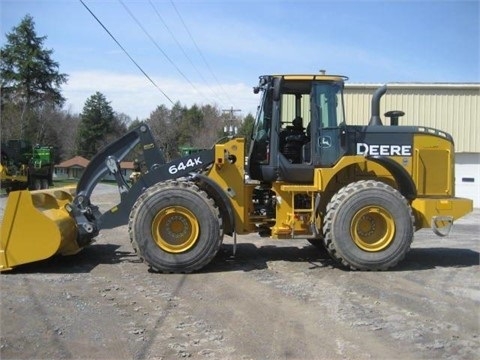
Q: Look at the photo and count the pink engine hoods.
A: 0